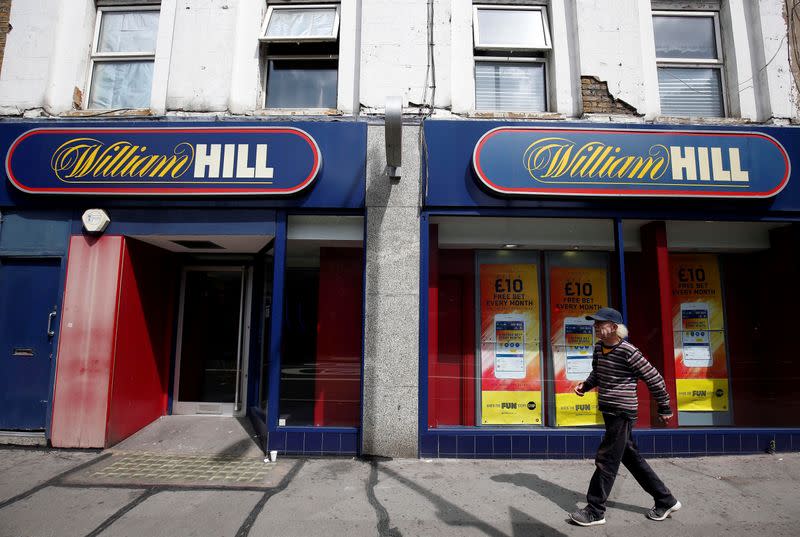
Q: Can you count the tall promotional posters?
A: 3